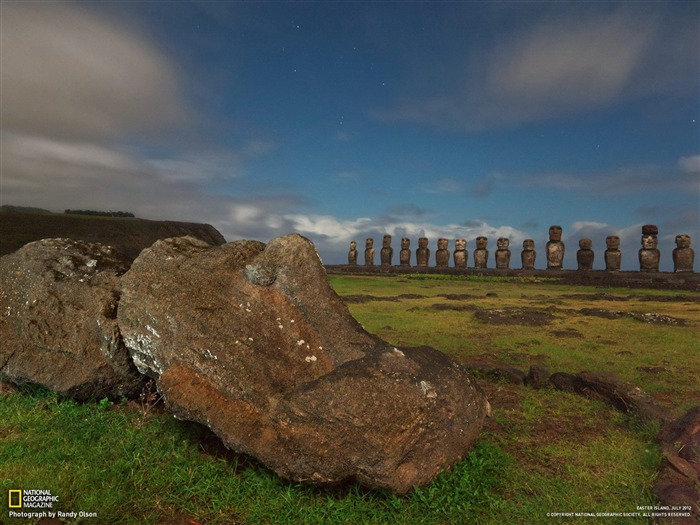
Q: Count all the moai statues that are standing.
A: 15